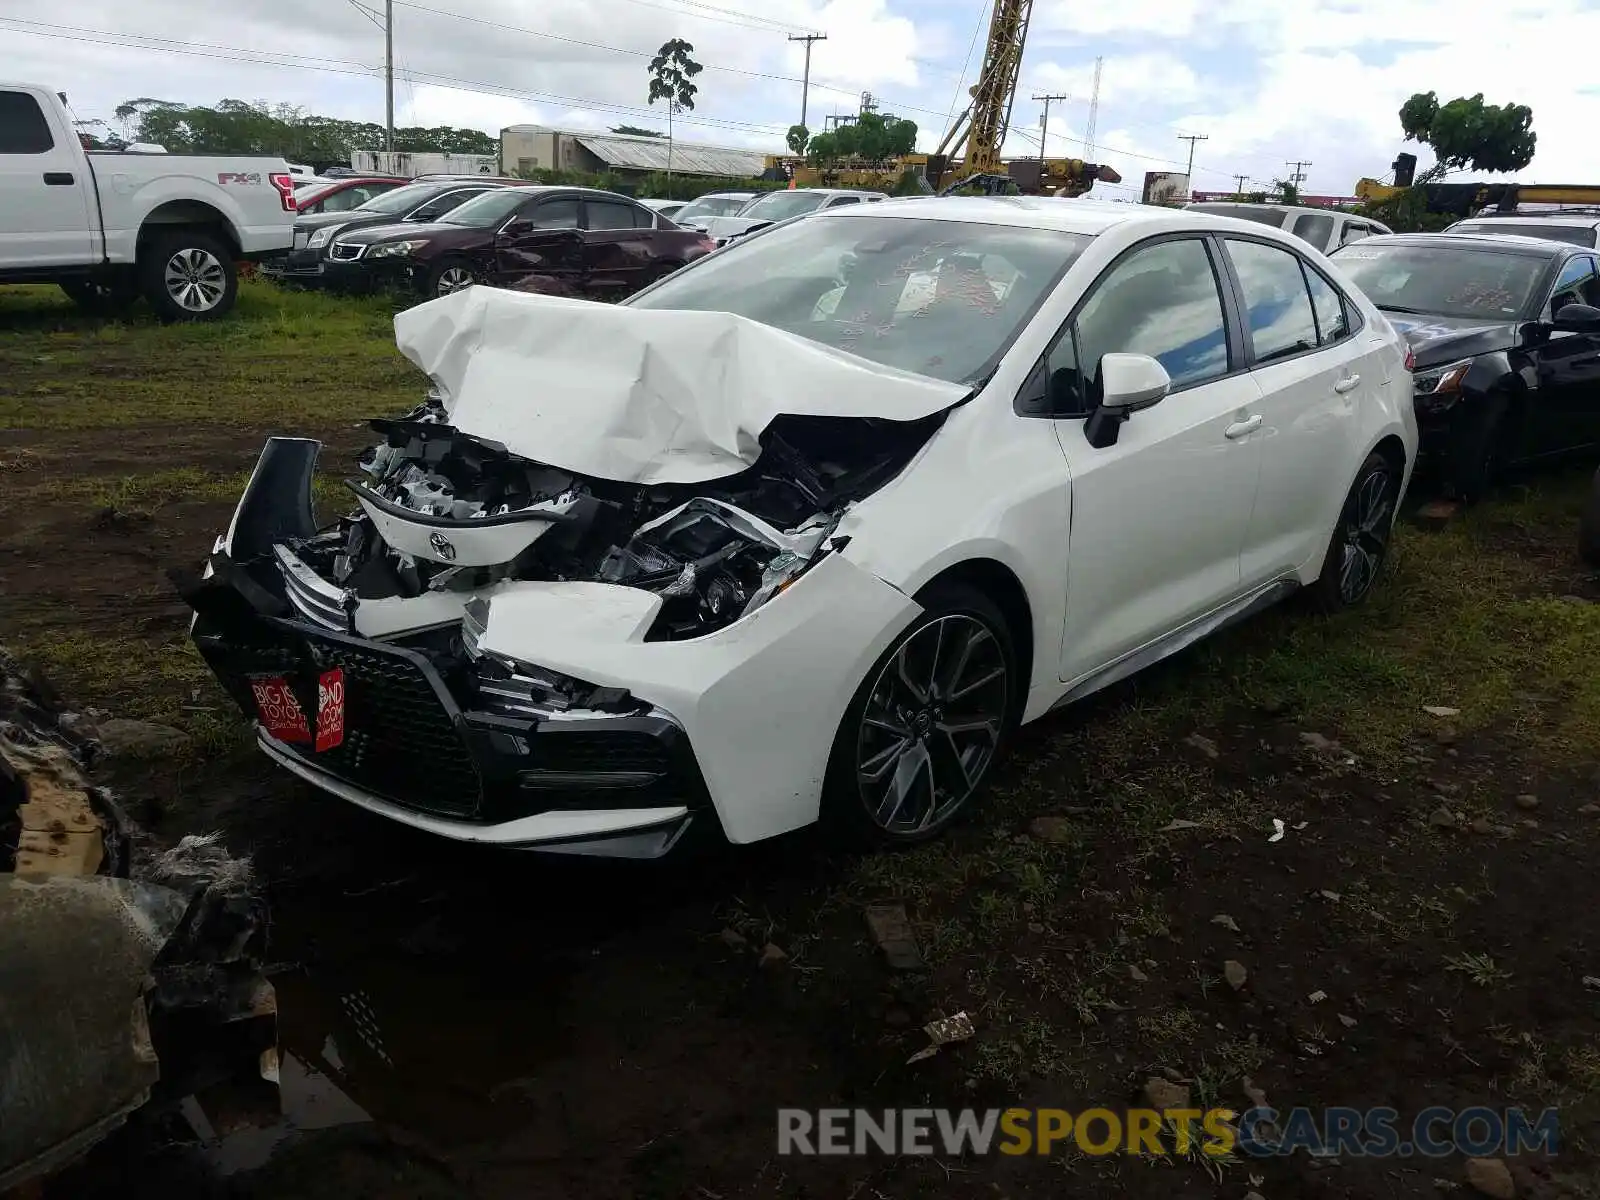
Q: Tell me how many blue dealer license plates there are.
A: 0